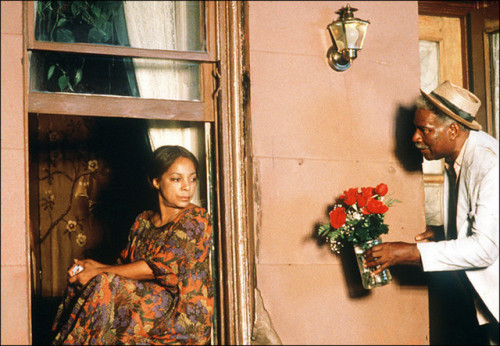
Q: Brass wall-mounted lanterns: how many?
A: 1